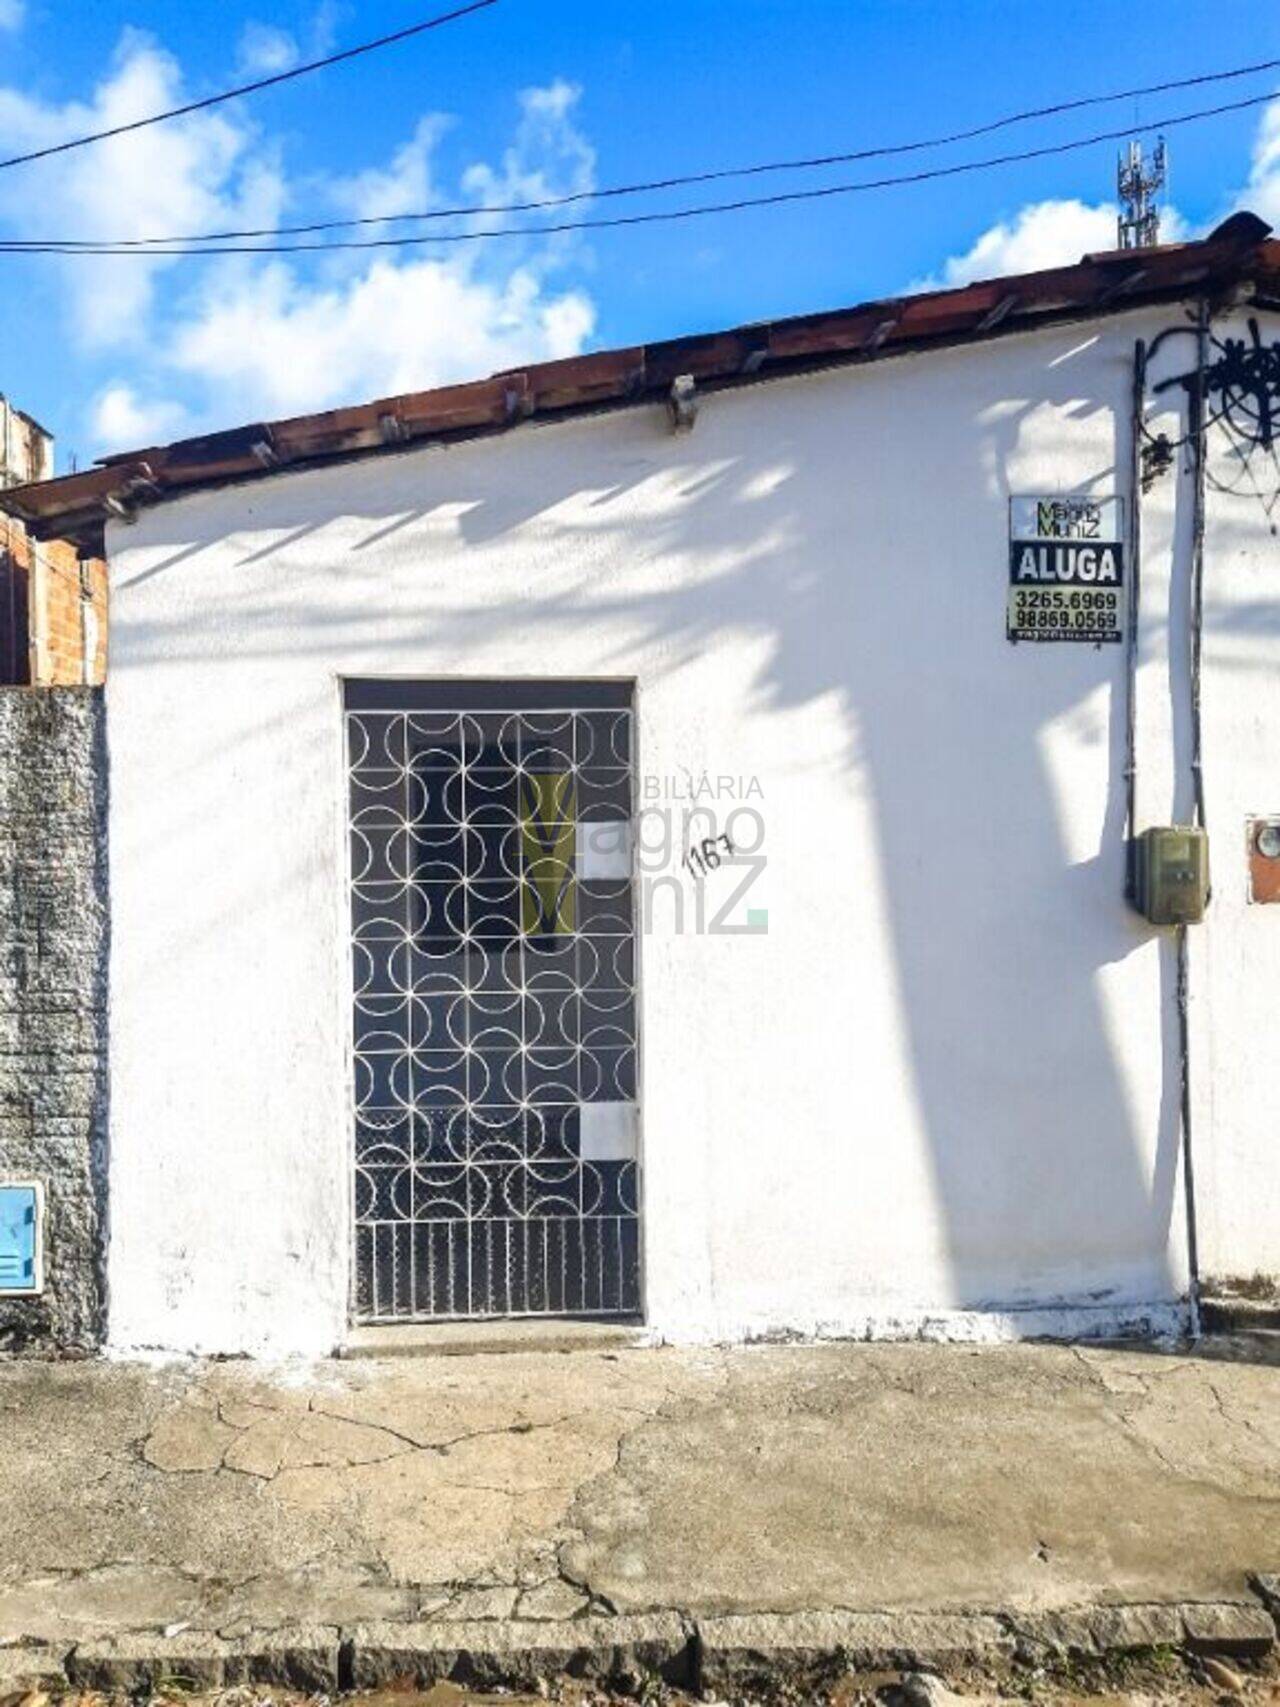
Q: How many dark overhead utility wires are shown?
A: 3